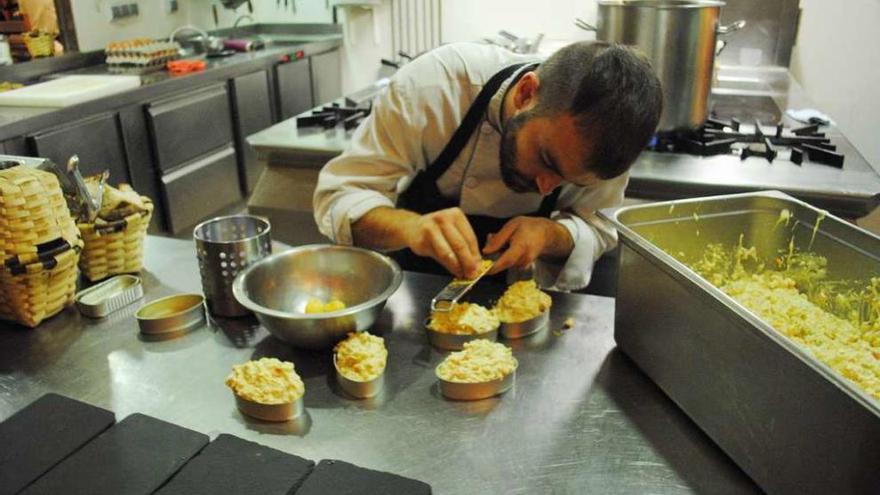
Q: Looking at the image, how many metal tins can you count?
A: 7